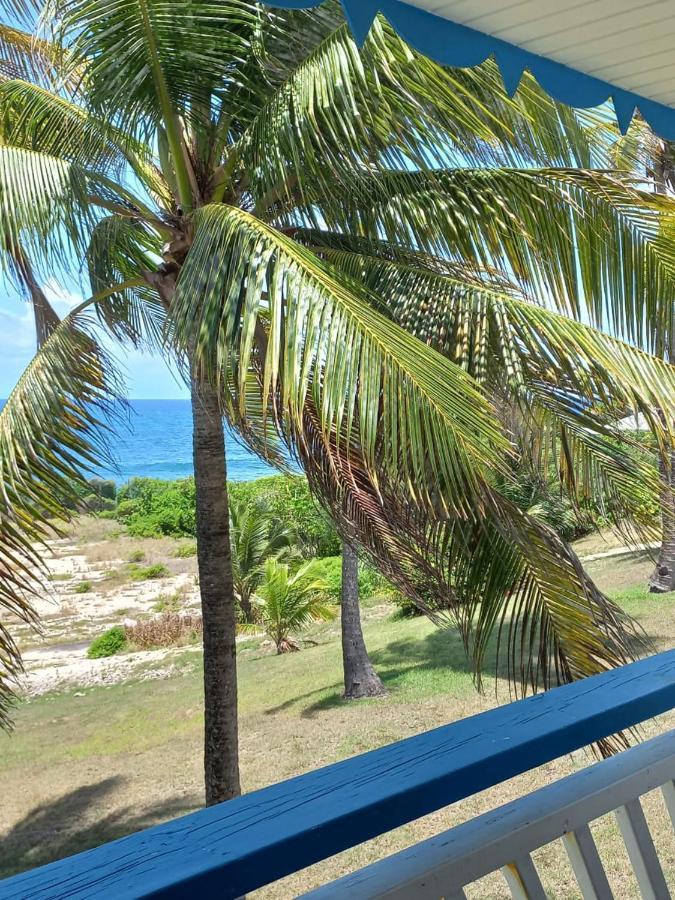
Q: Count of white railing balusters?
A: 5